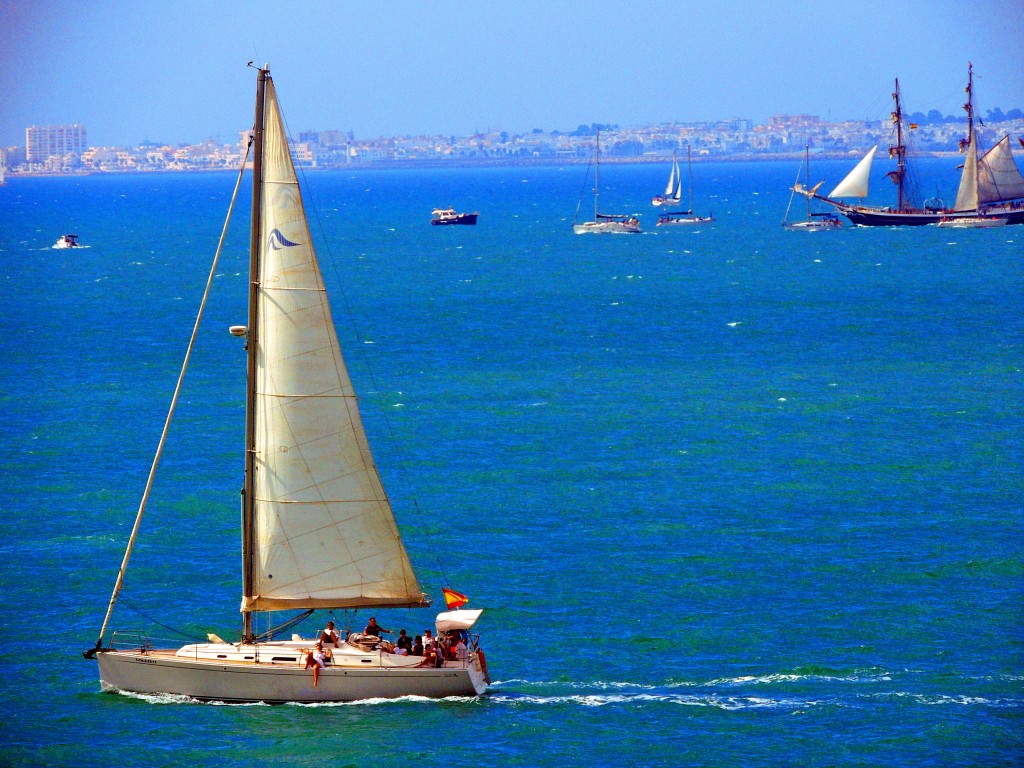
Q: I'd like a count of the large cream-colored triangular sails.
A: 1